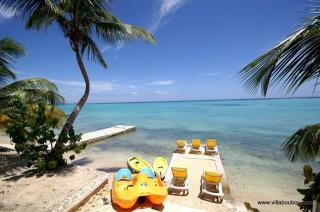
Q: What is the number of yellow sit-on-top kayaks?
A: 2